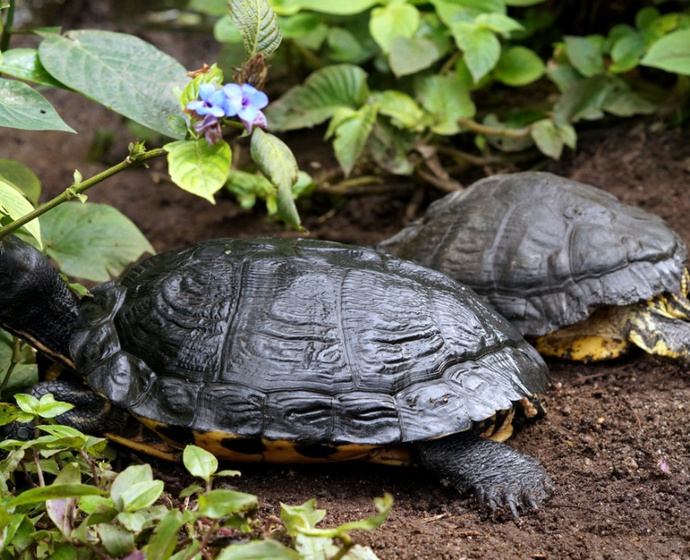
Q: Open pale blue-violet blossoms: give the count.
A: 2